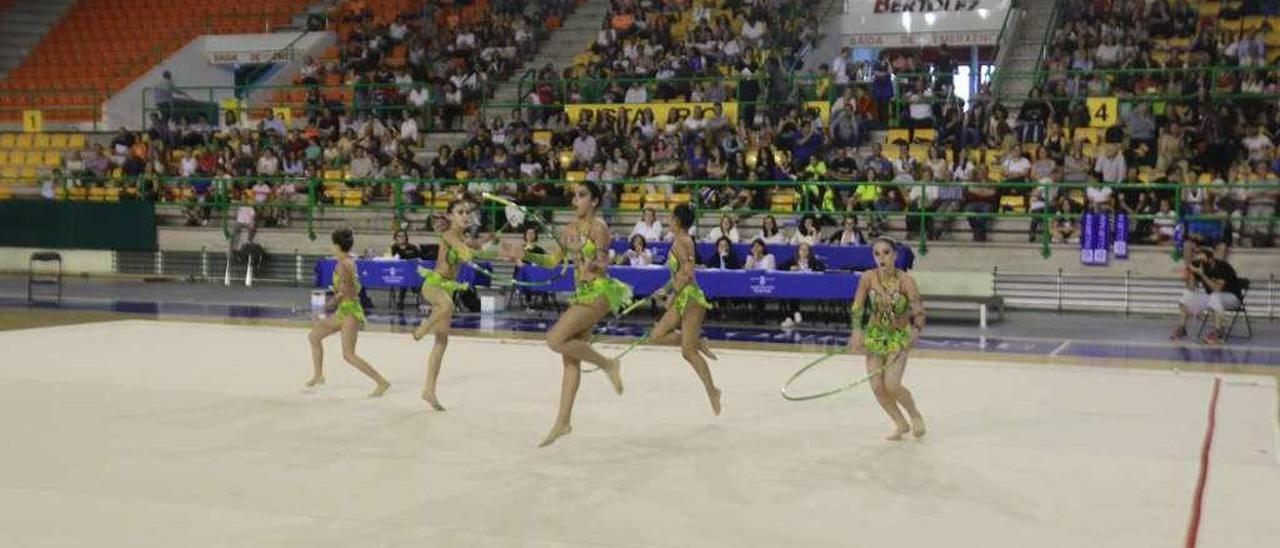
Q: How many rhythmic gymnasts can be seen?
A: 5